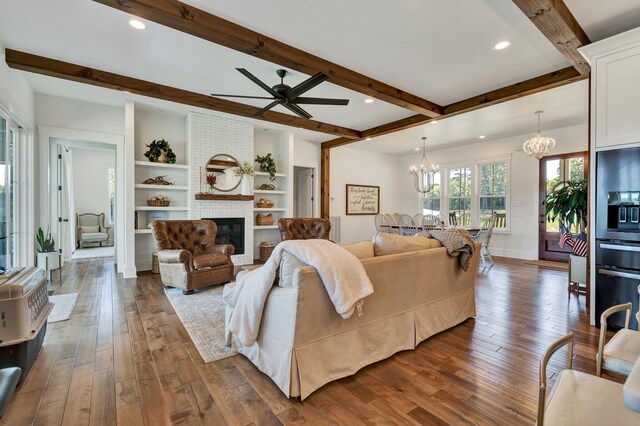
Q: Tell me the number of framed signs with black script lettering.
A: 1